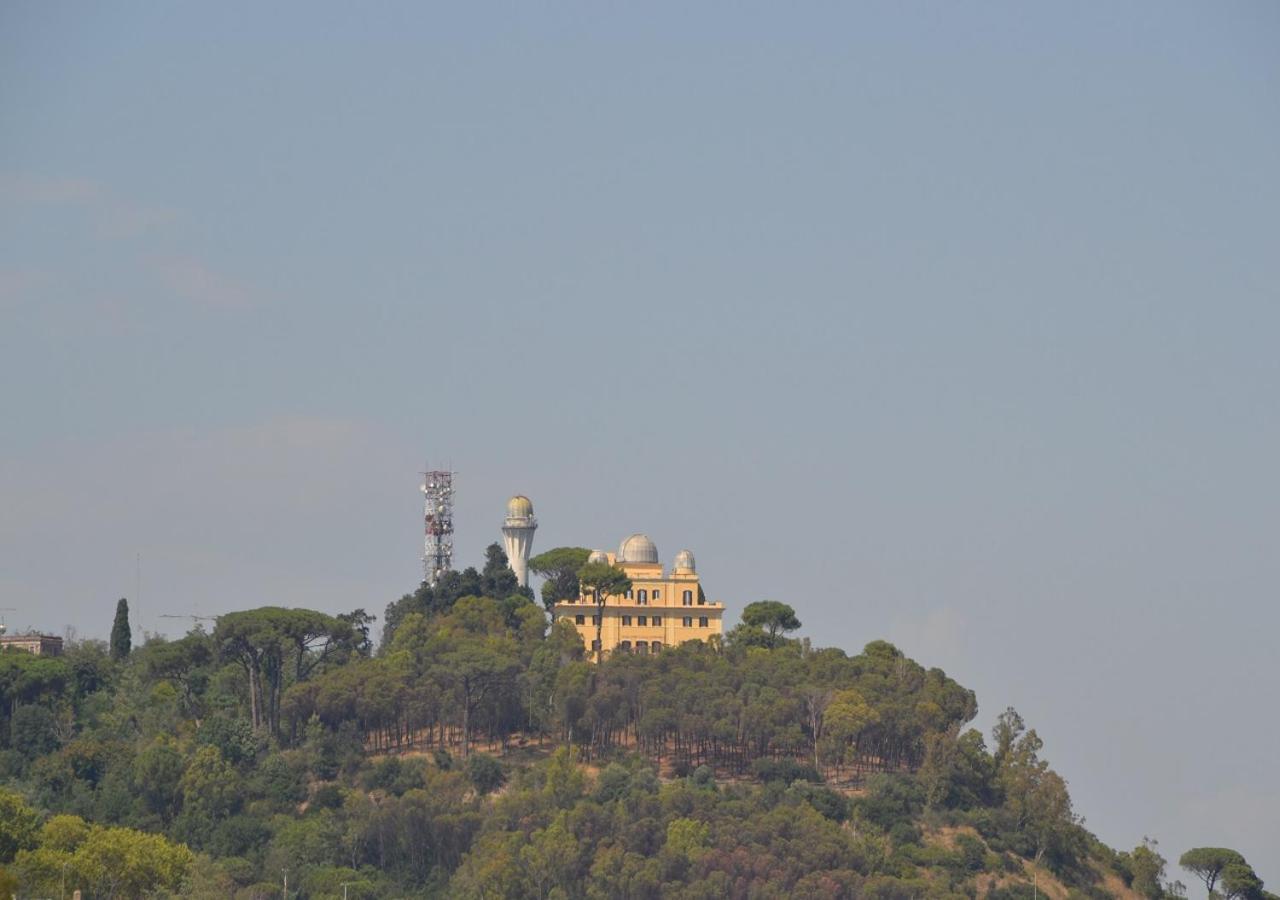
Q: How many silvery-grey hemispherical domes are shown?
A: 3